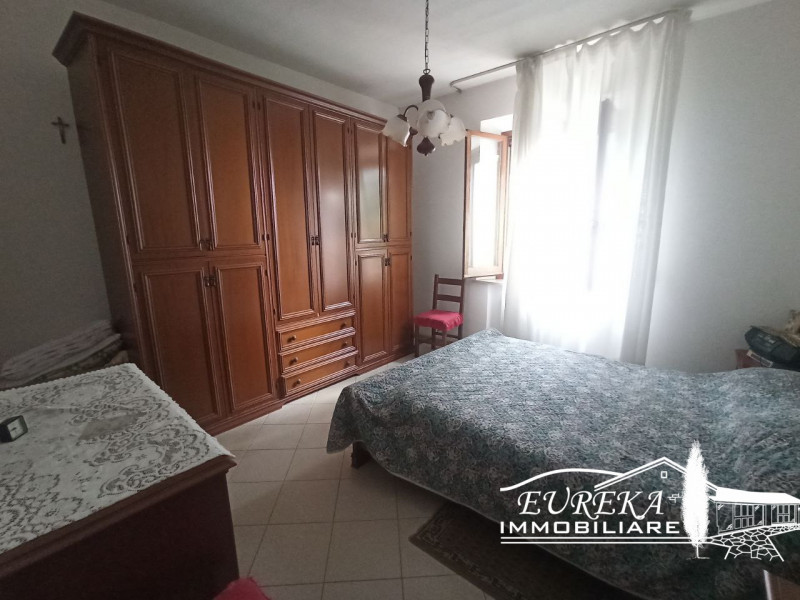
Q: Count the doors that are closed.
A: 10